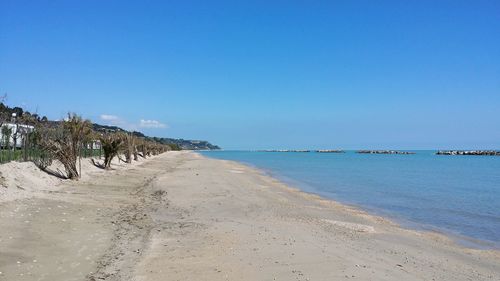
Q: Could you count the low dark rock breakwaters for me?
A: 4